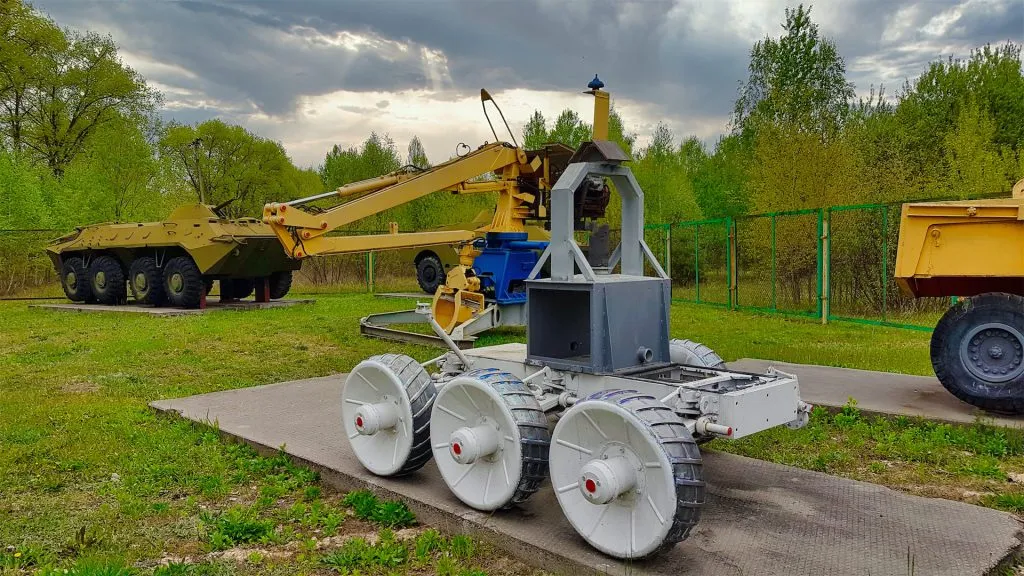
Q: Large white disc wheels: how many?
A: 3